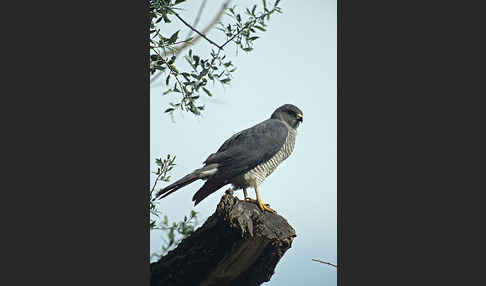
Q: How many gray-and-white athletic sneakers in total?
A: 0